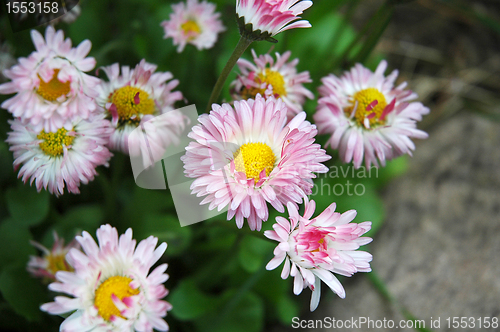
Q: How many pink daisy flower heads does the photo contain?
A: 11